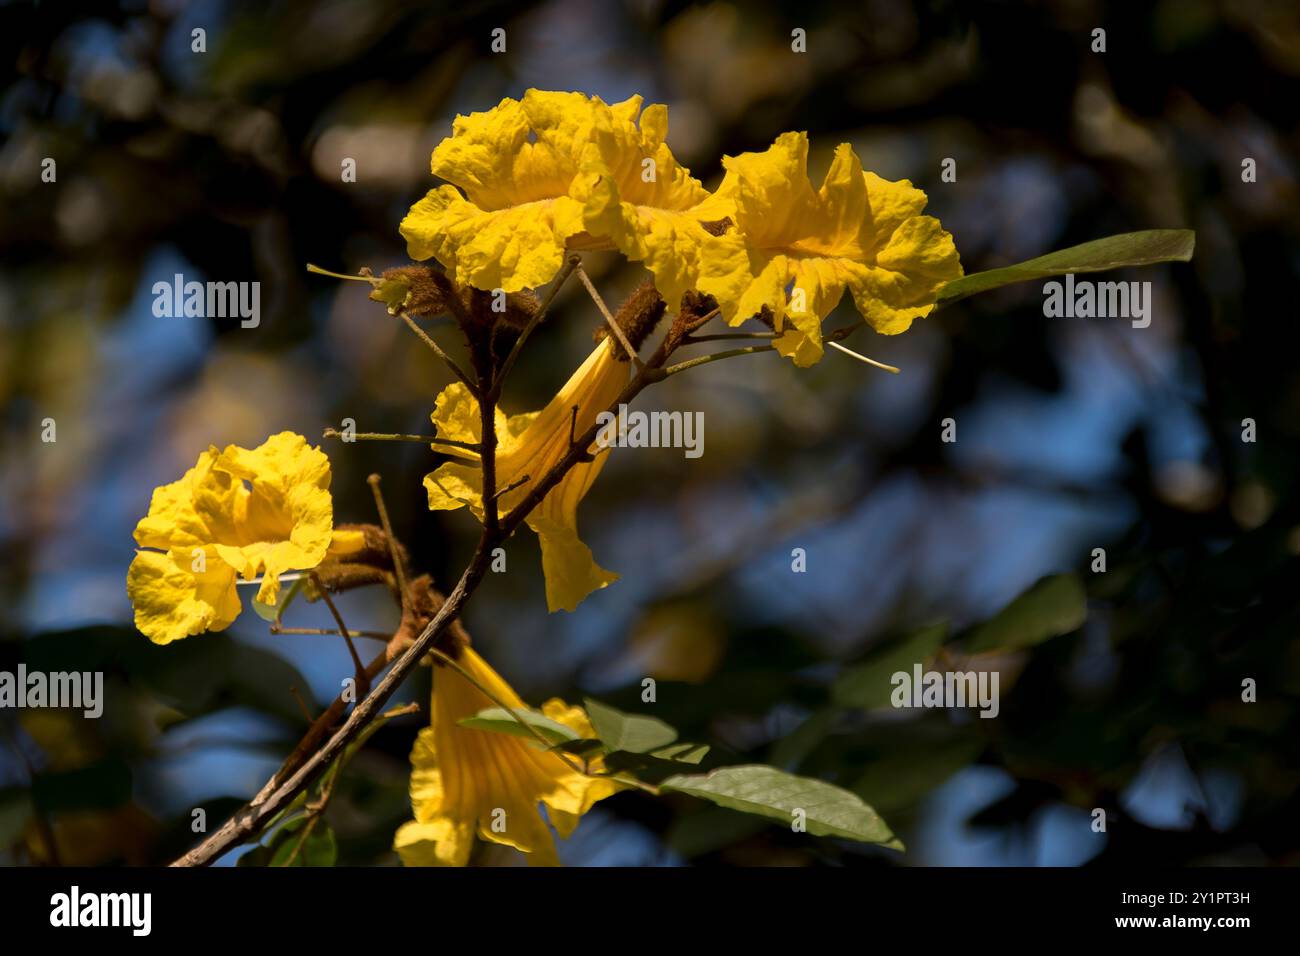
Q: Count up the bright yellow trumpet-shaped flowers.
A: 6